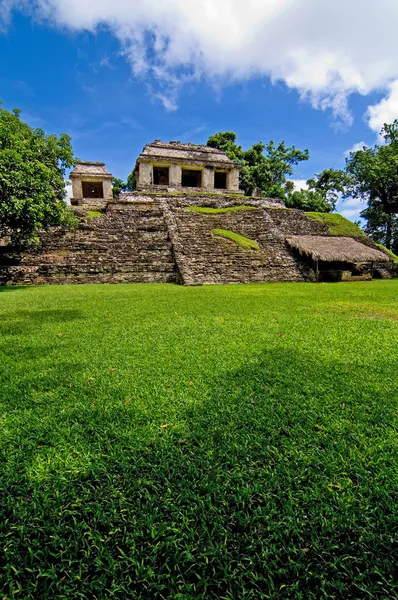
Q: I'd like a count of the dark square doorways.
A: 4